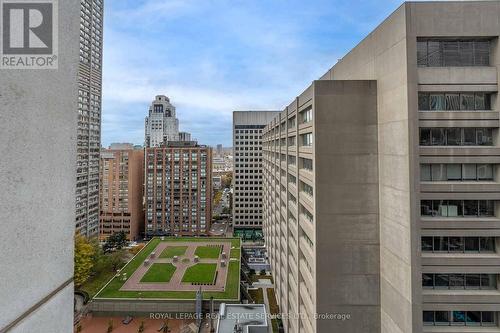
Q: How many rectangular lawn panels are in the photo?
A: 4